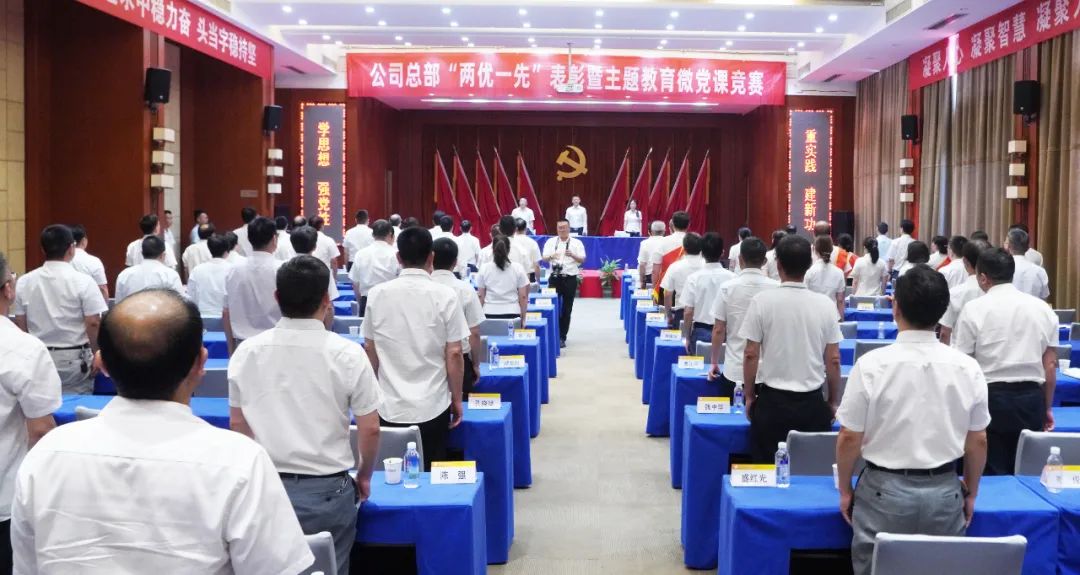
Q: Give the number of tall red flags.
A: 10